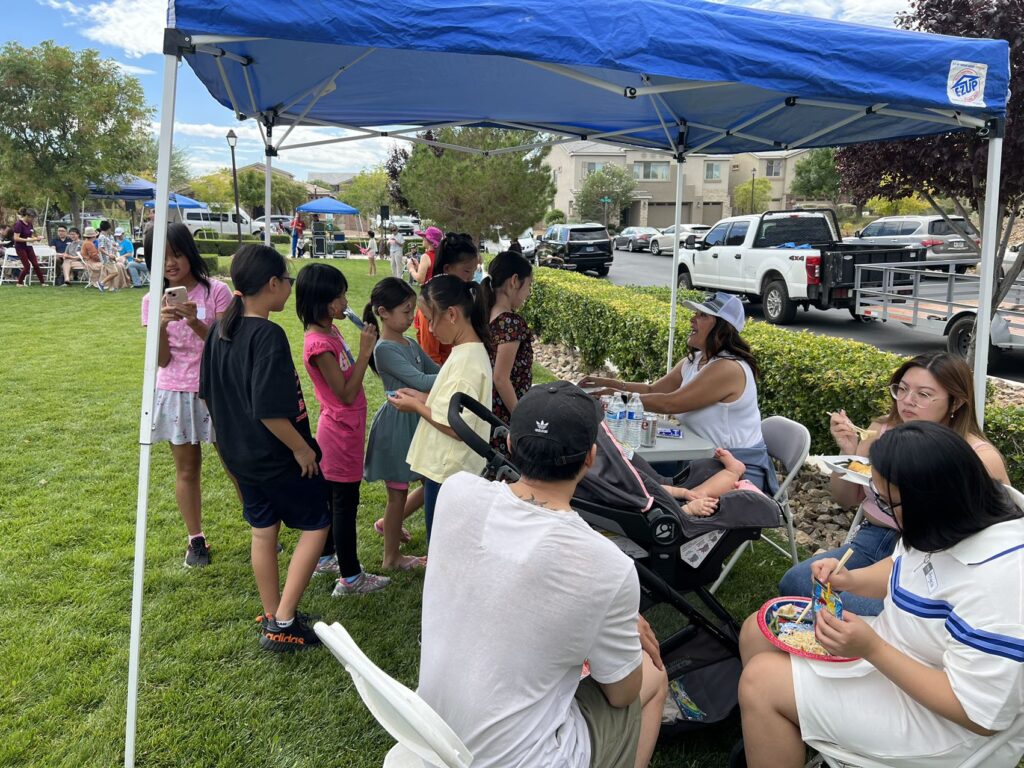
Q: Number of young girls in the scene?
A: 7